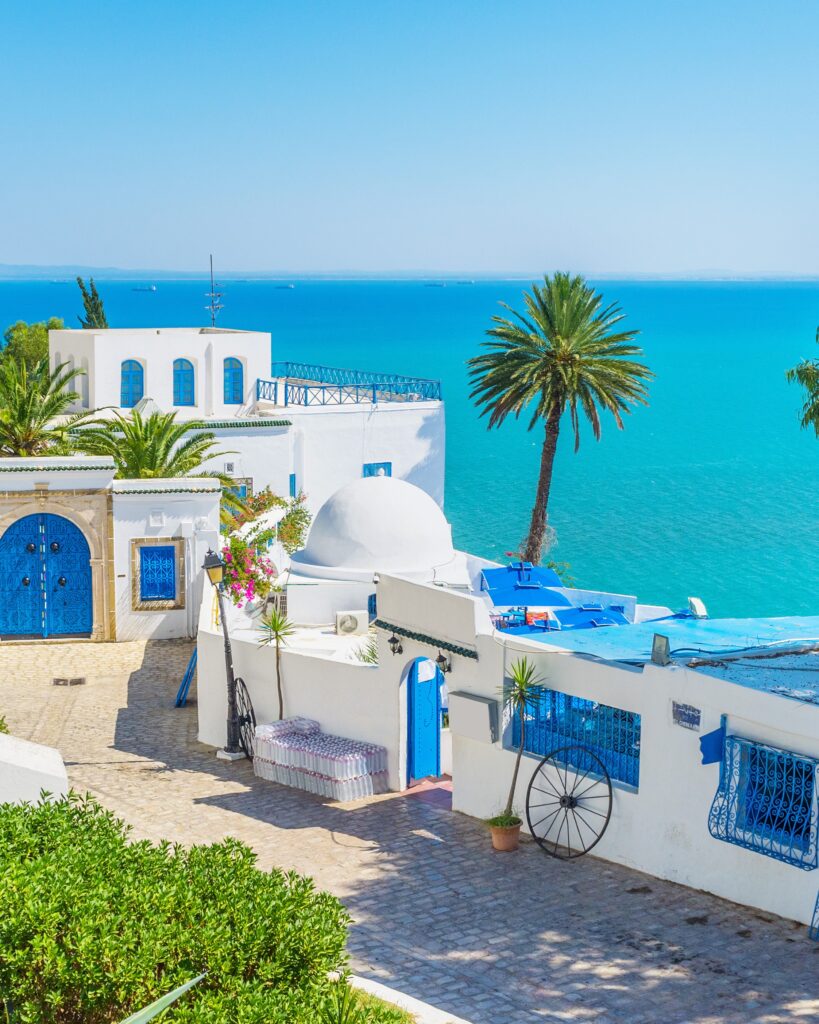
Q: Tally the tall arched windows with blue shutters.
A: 3